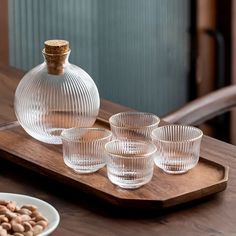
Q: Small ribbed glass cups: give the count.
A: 4